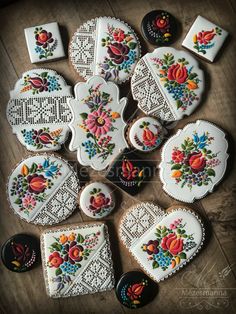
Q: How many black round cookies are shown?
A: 3